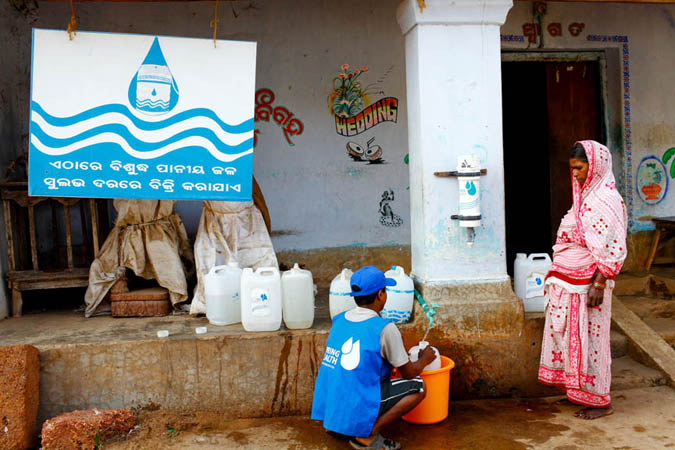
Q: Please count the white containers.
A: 7